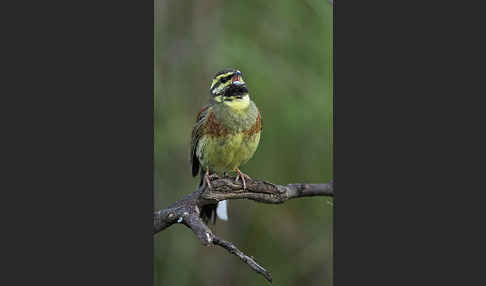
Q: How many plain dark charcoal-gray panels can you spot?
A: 2